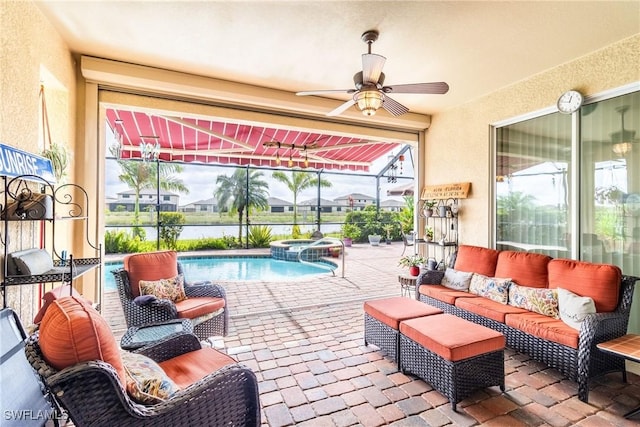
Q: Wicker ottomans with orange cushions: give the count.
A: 2